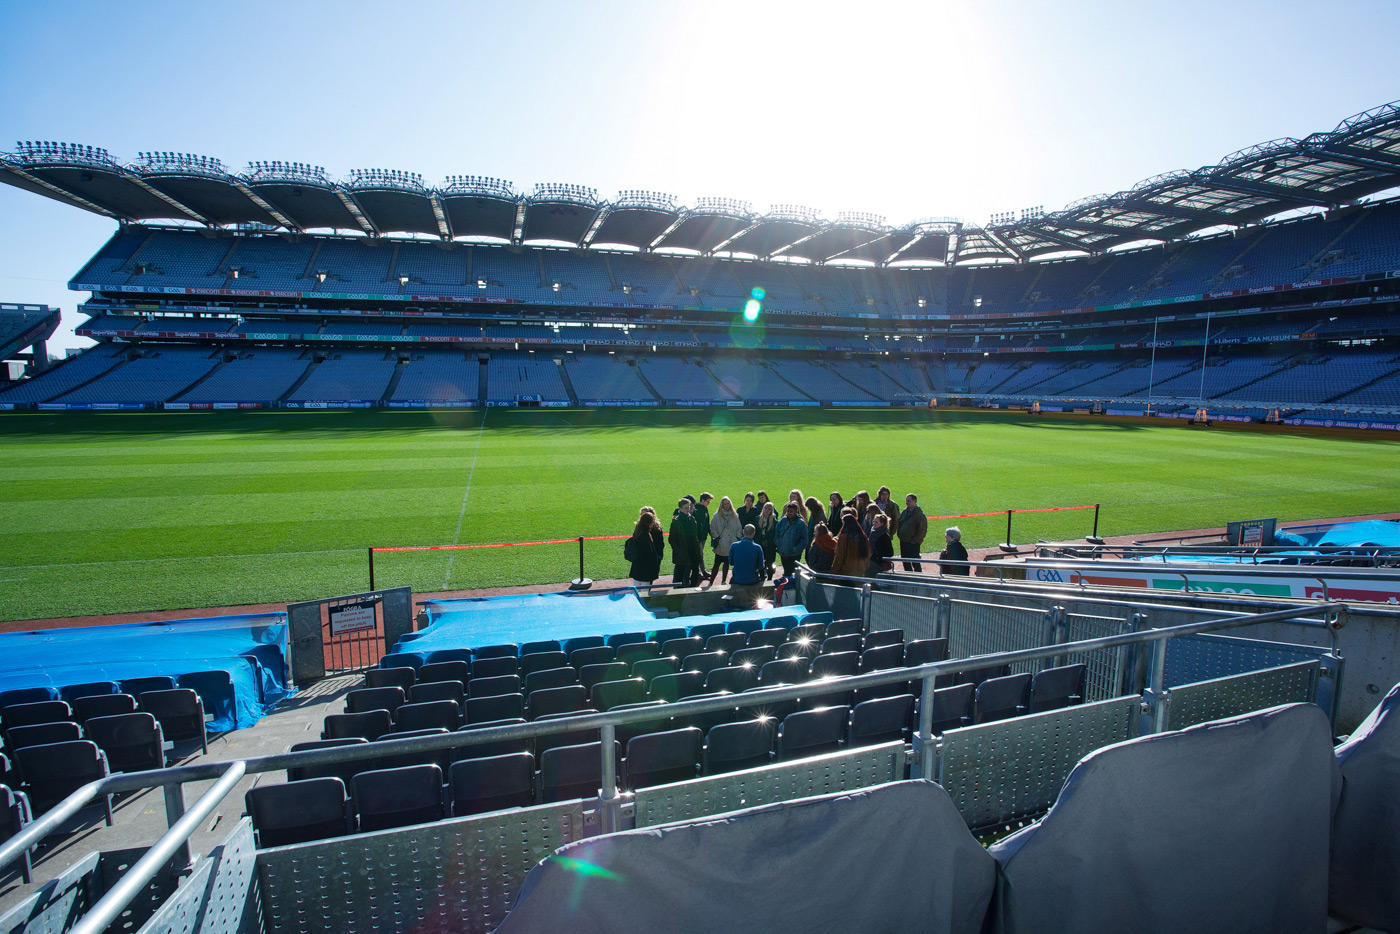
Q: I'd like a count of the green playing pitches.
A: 1